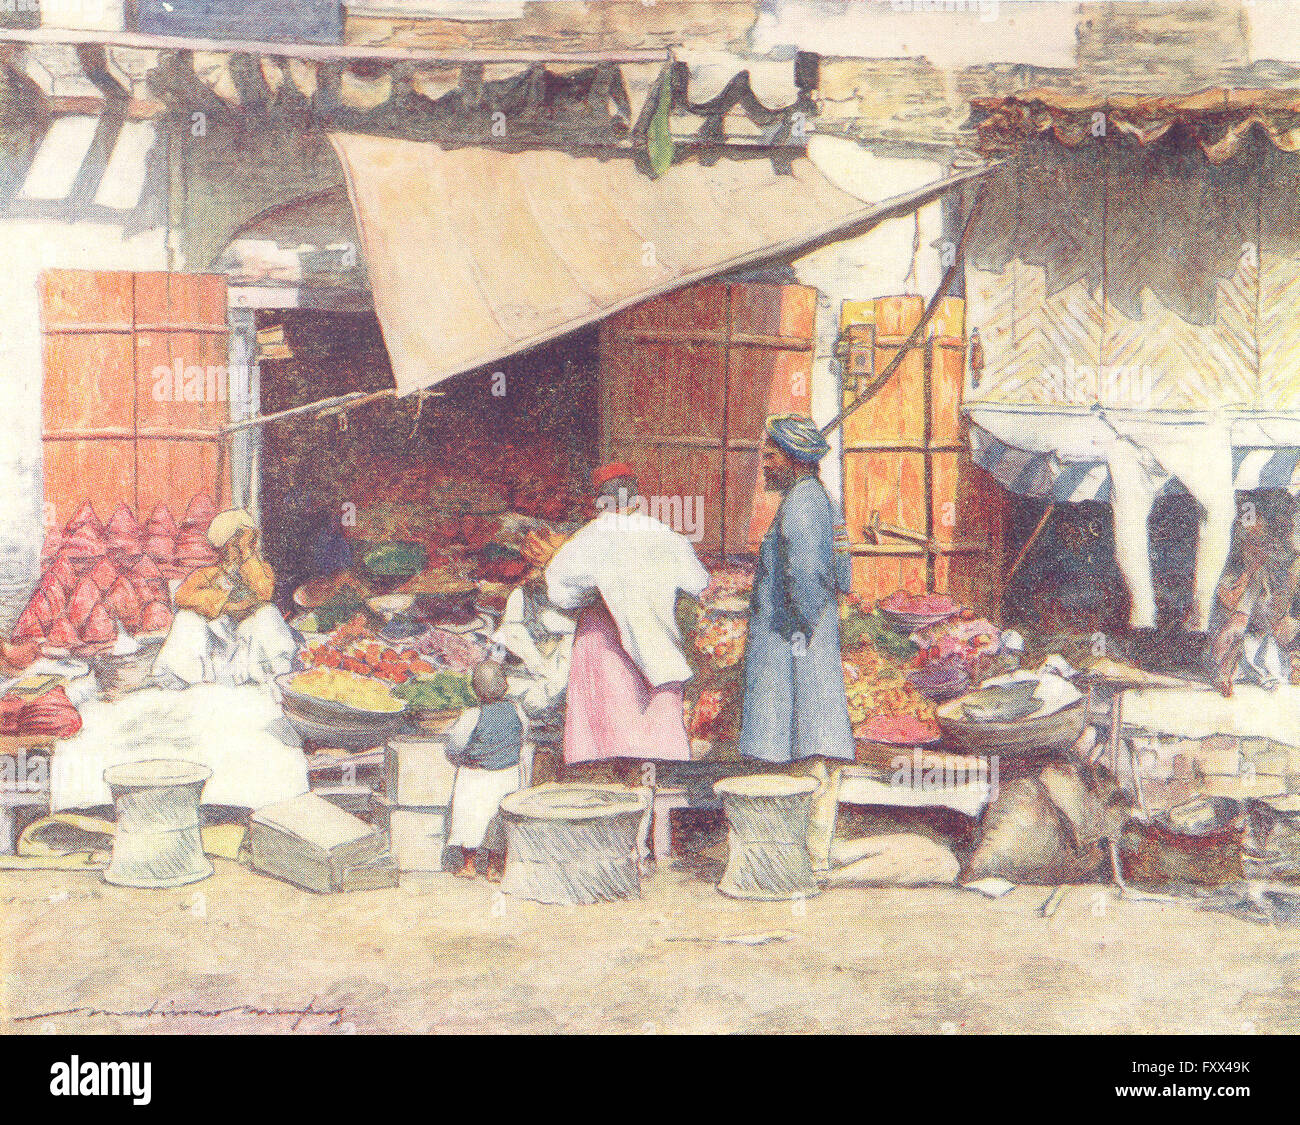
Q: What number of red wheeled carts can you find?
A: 0